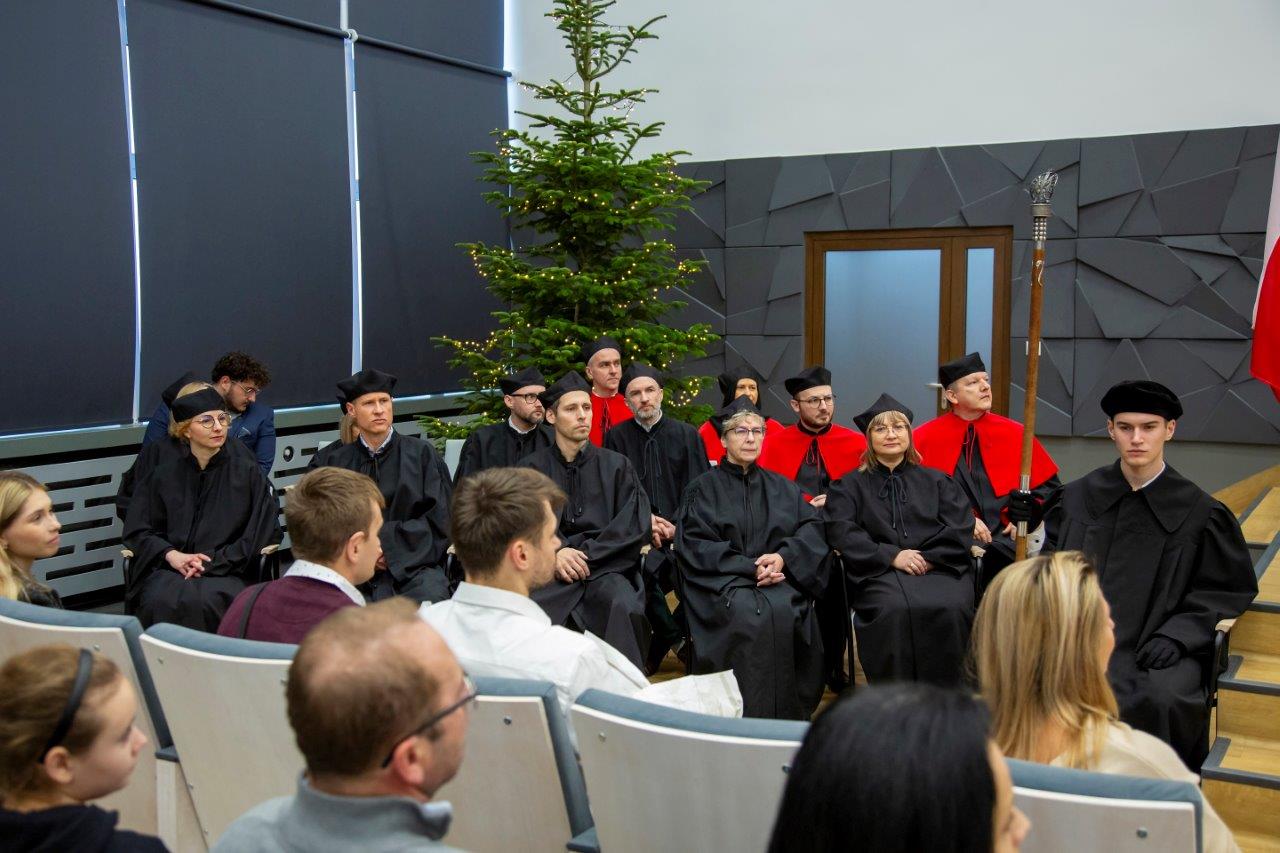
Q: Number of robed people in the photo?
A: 14